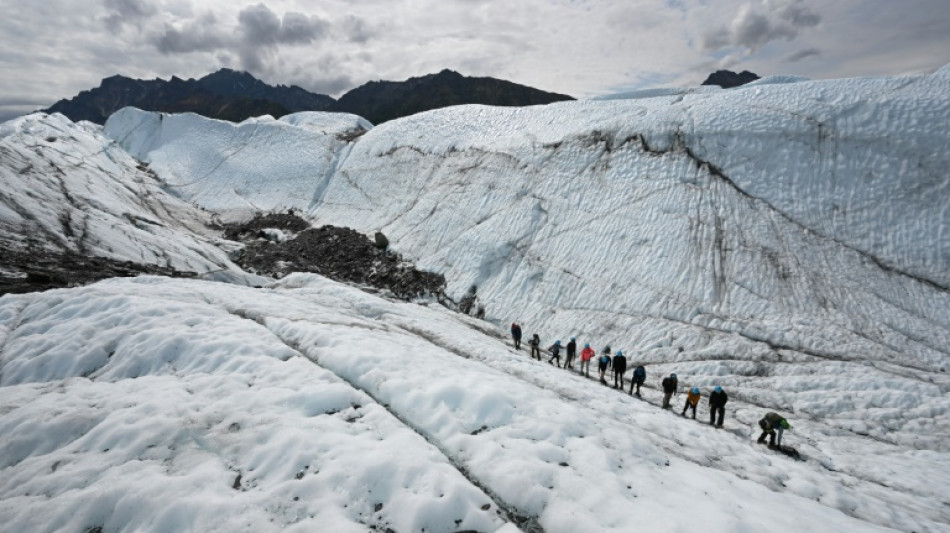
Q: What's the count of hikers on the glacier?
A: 12